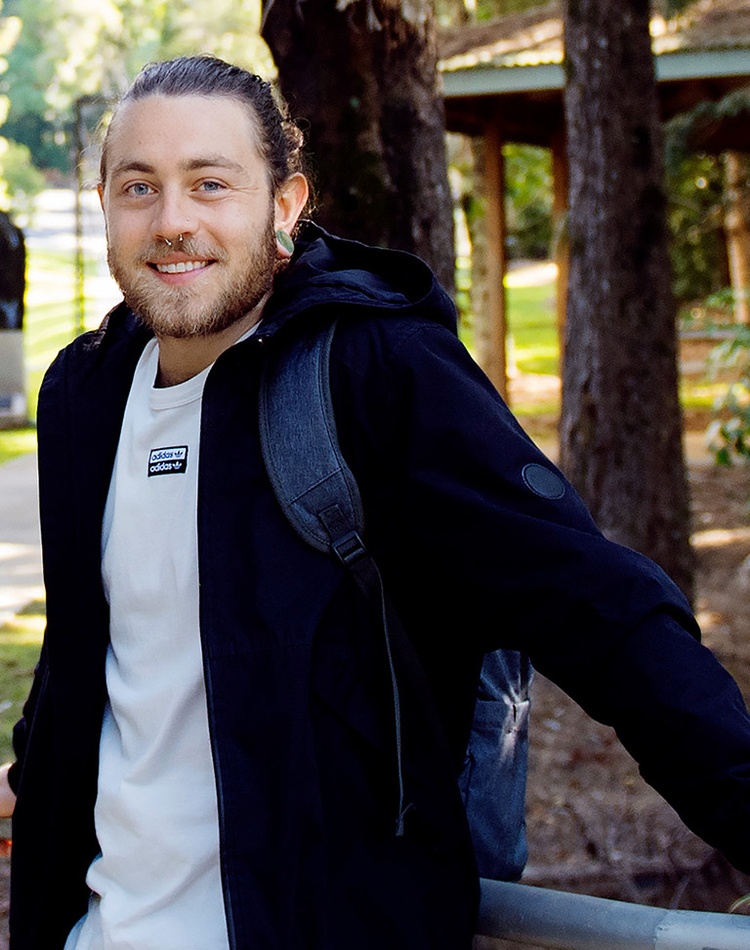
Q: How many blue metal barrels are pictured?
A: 0